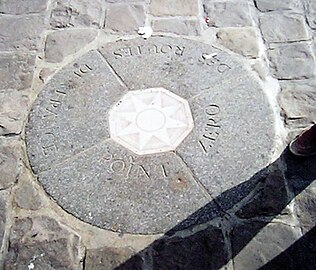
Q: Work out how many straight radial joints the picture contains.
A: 4